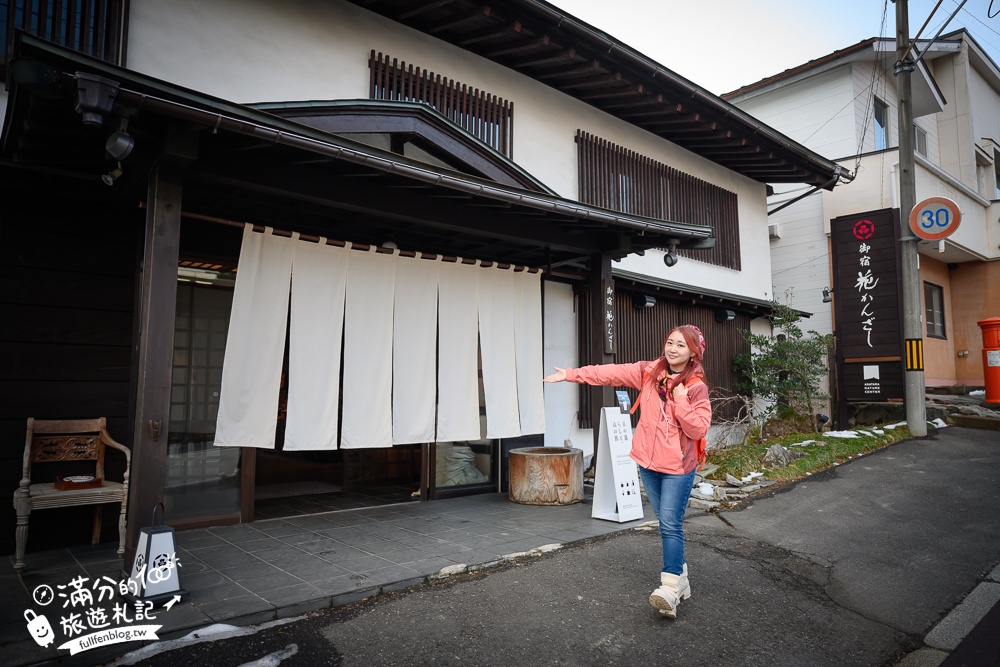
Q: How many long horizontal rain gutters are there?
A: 2